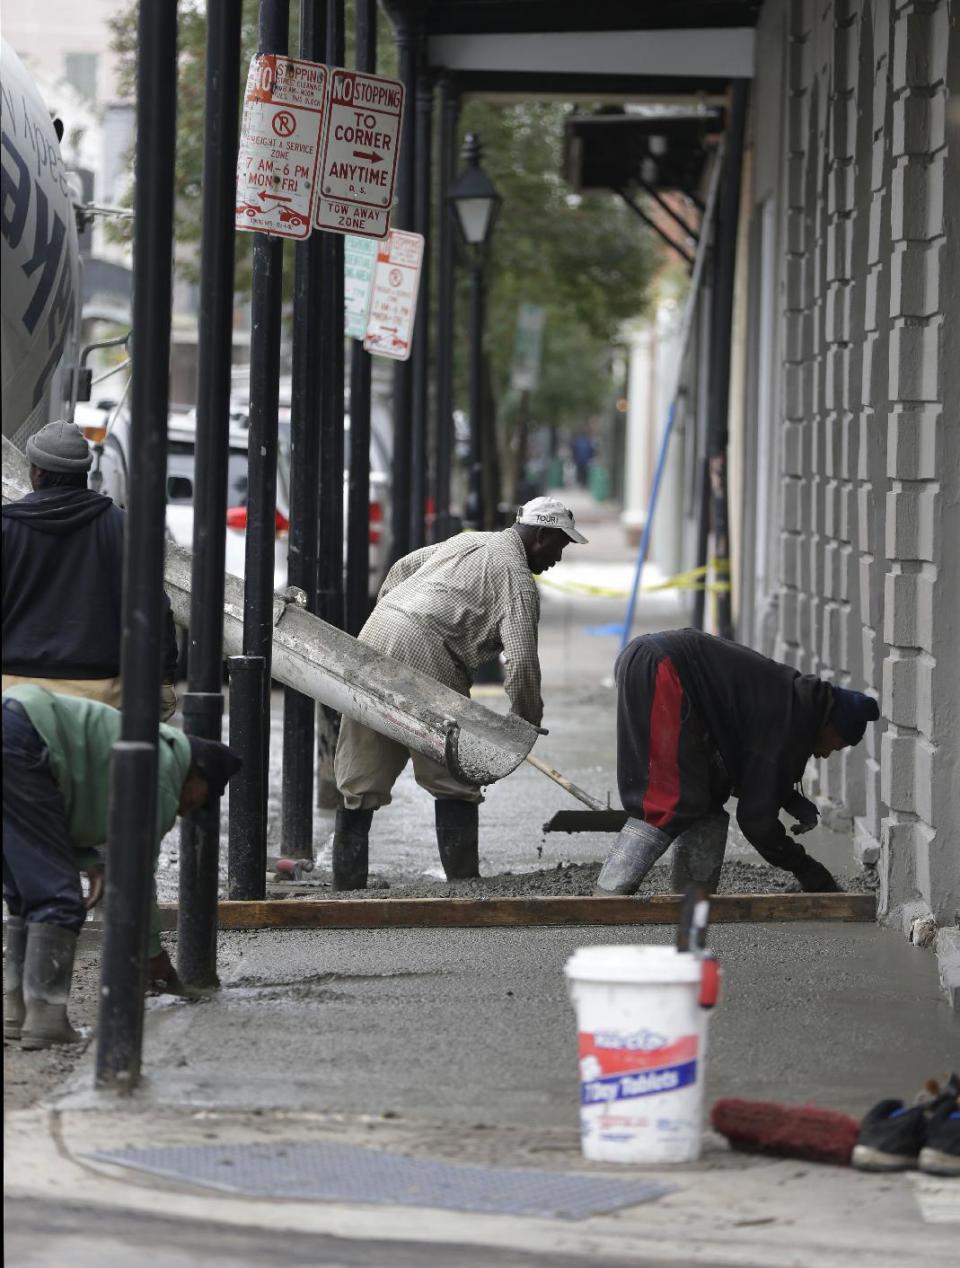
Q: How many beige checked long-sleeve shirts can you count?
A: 1